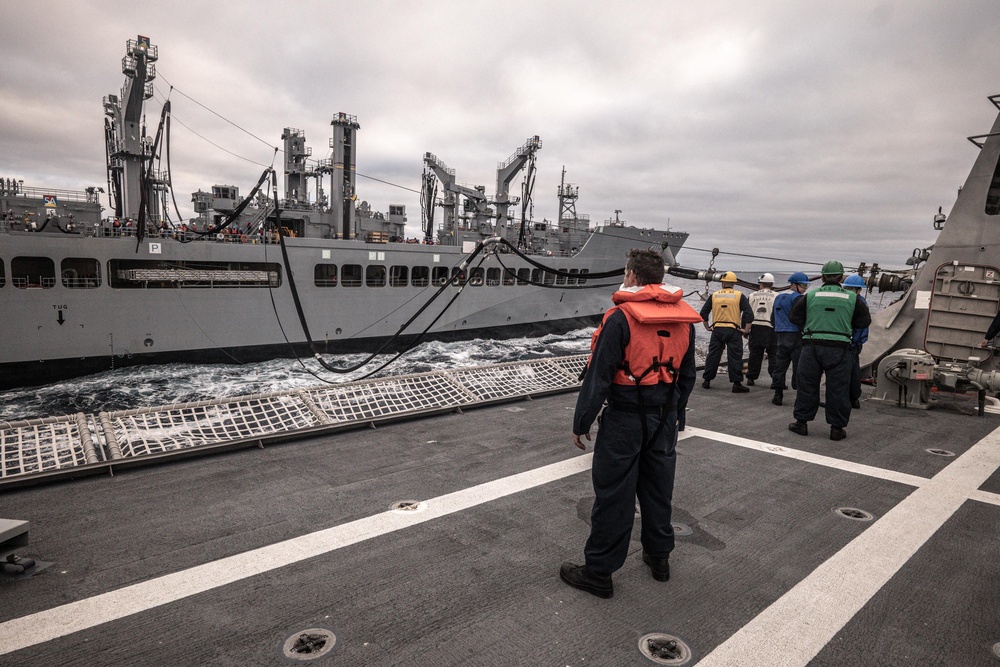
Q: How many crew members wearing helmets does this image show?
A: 5